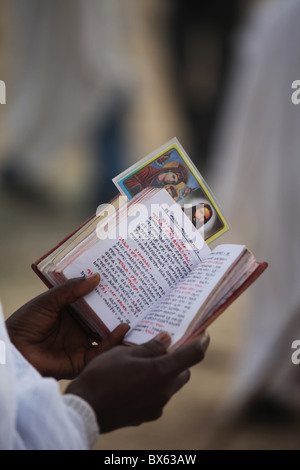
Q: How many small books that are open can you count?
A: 1